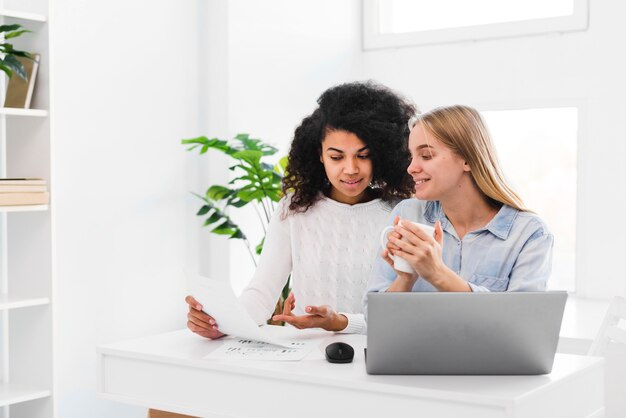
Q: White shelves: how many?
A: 5